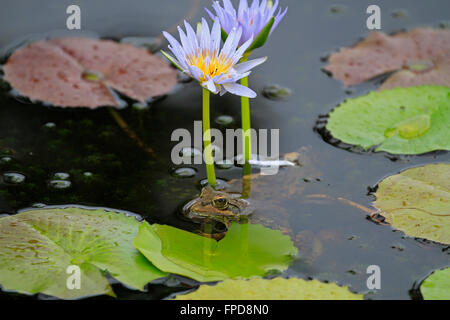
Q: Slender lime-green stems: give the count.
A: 2